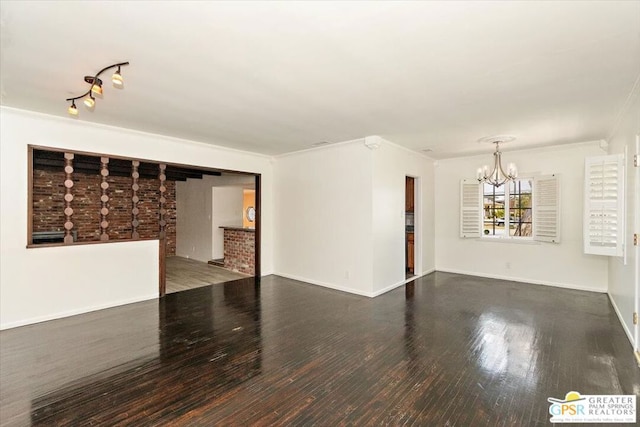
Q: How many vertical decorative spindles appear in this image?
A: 4